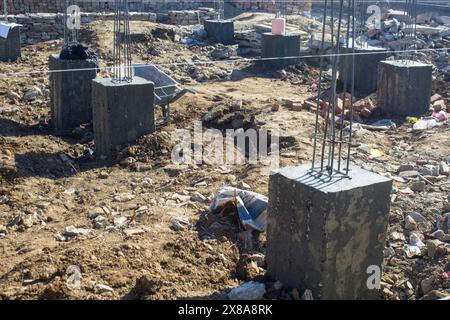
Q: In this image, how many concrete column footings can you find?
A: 8